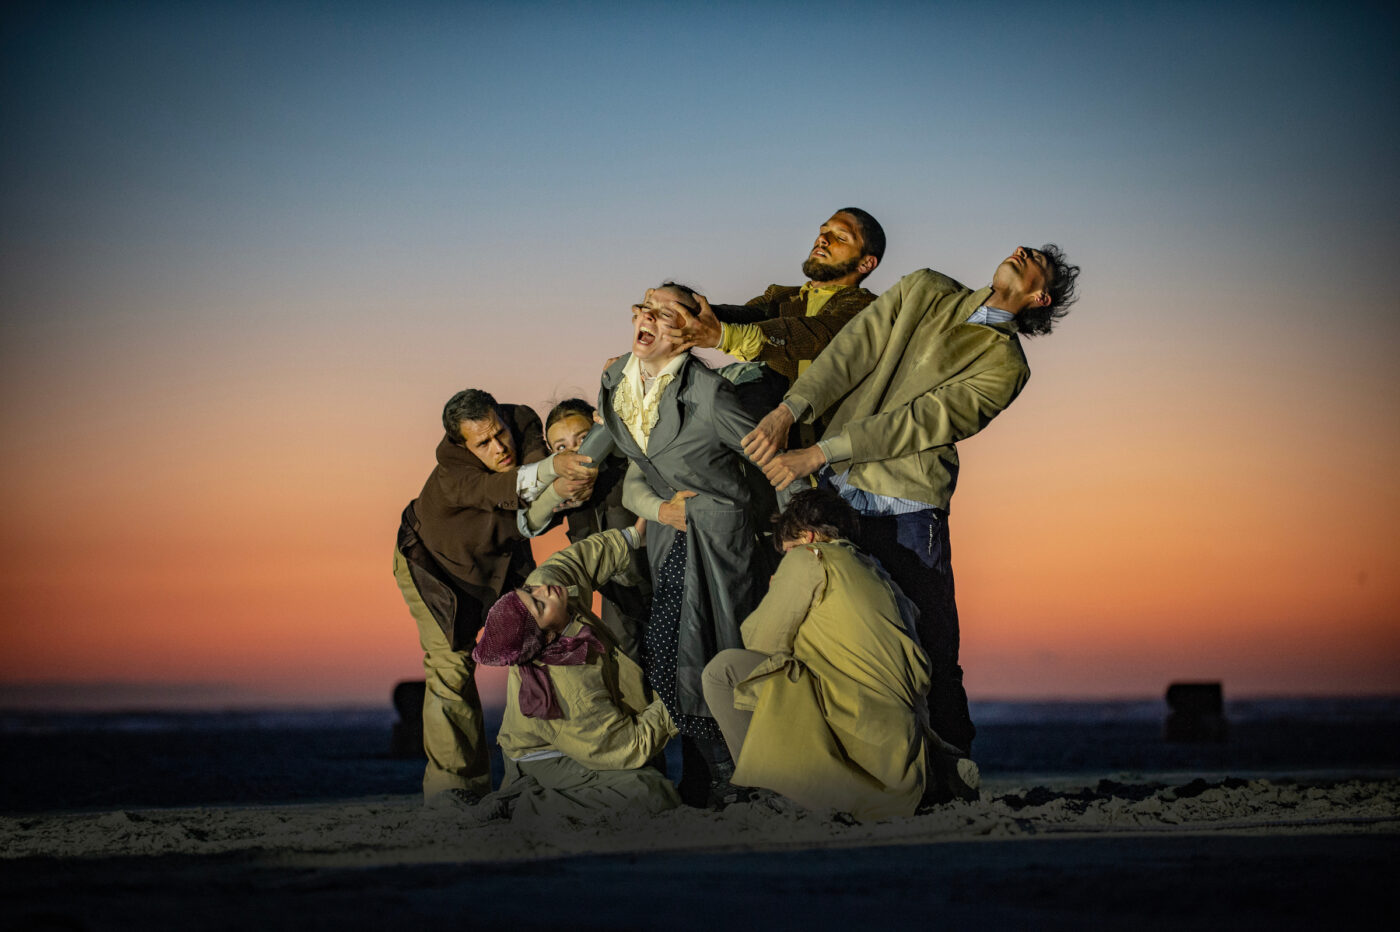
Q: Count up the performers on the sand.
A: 7